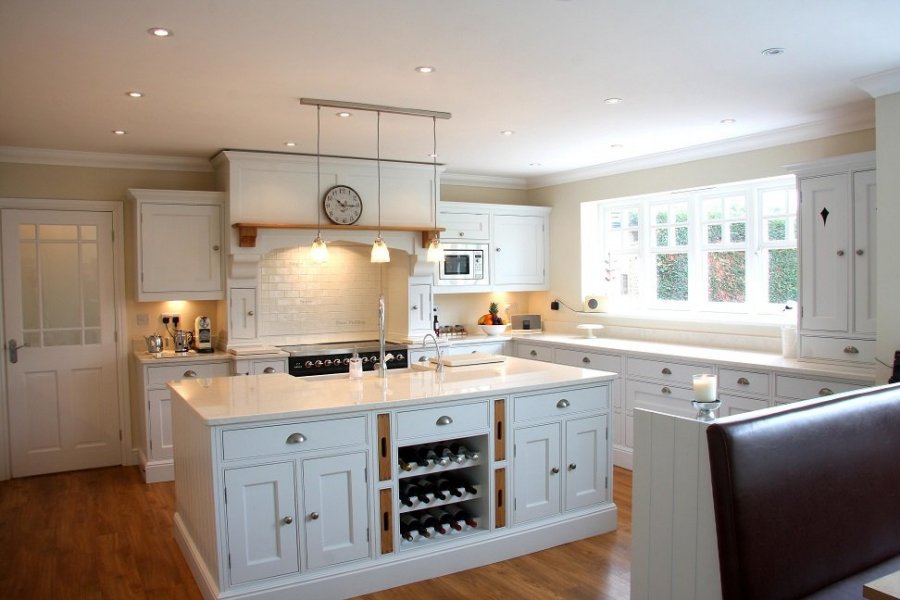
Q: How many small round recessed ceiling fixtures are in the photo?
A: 13